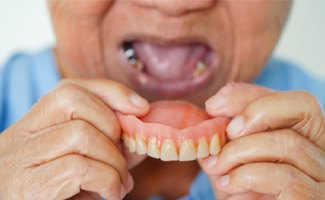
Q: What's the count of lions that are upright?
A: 0